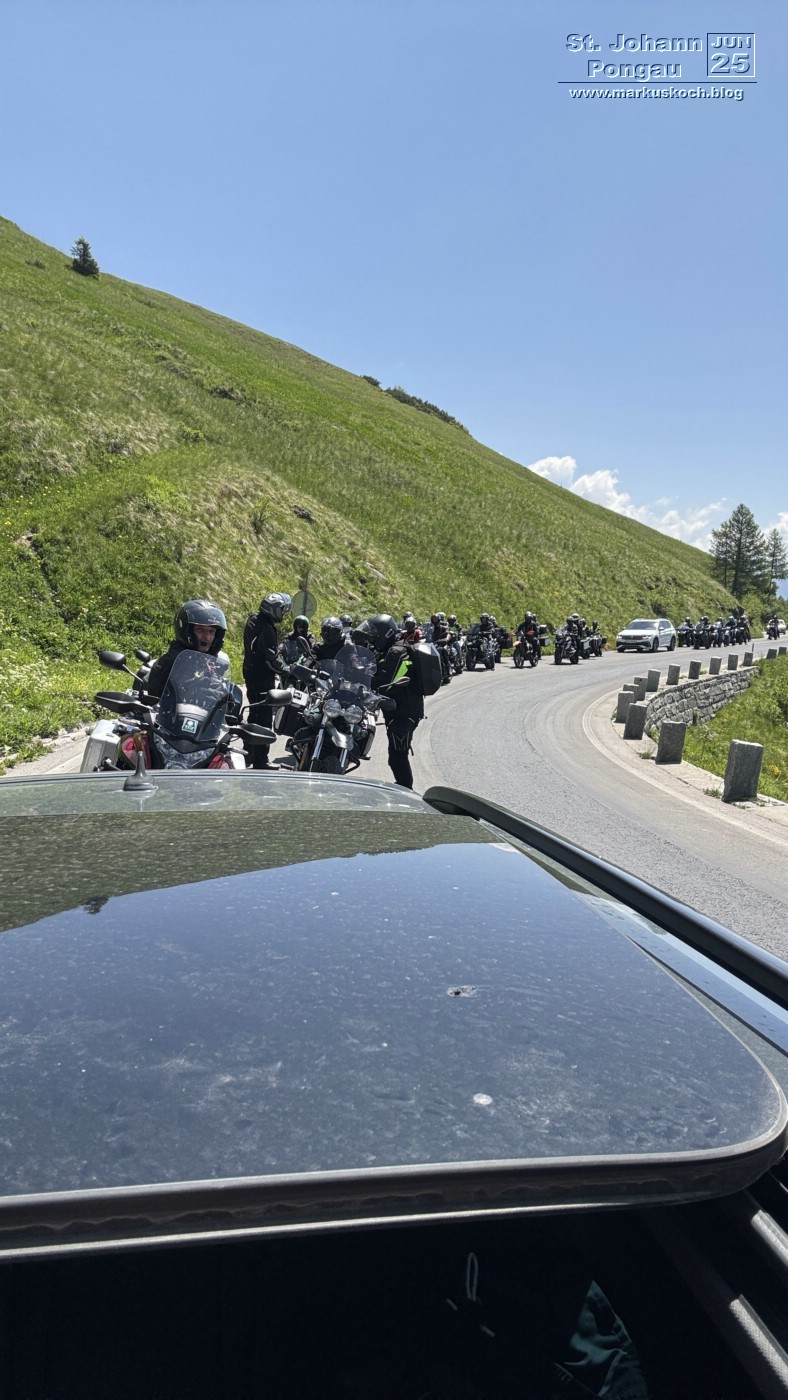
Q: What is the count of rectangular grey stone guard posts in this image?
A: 14